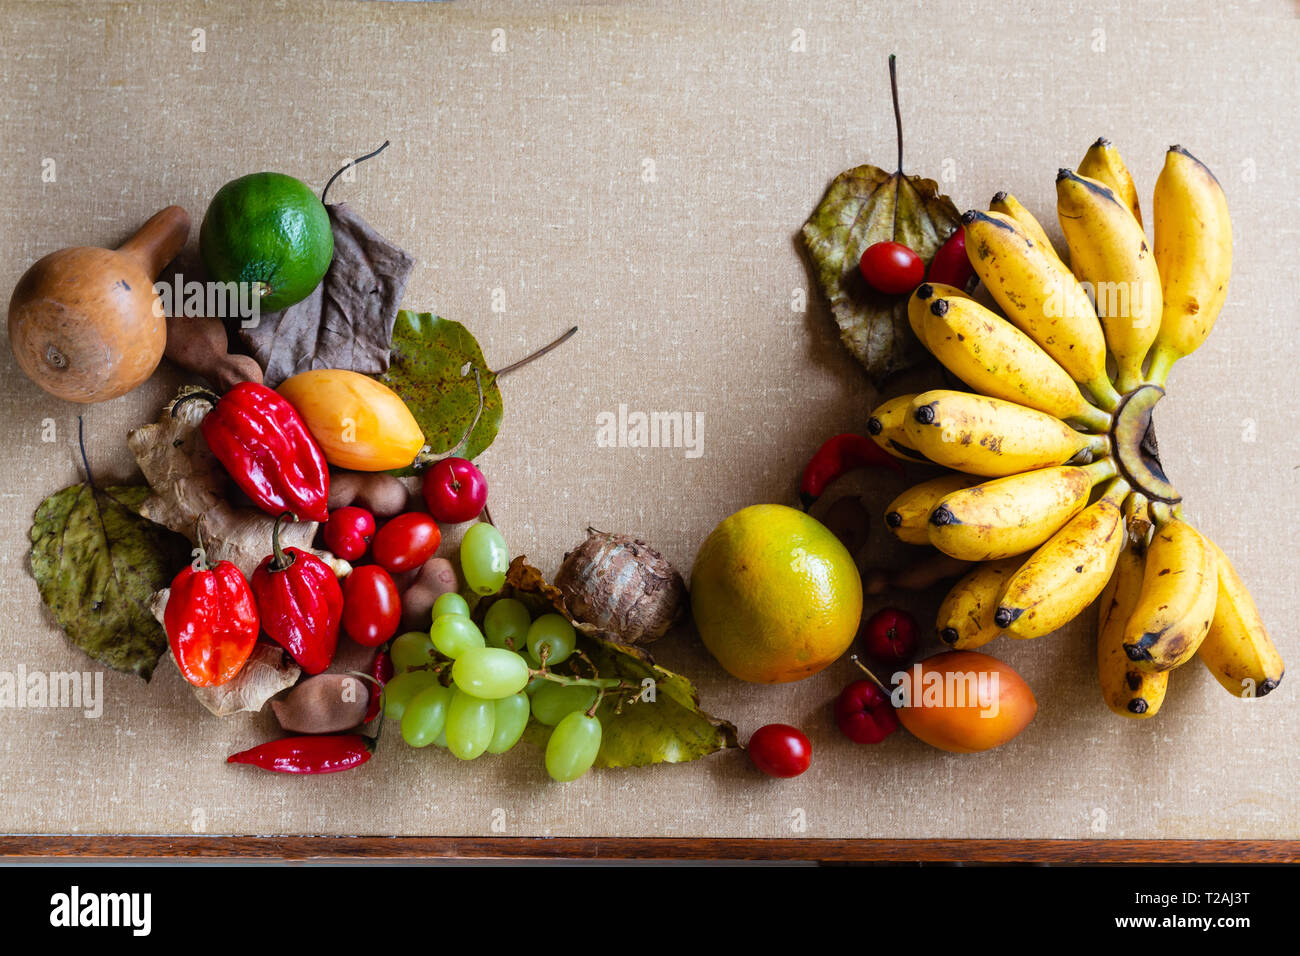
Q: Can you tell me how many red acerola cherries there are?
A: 4